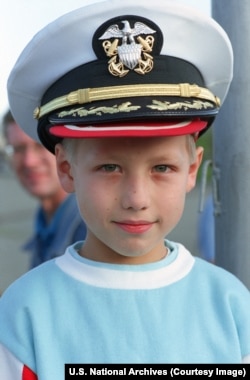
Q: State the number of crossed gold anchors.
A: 2